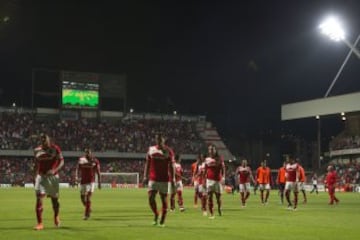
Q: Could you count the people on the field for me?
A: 14